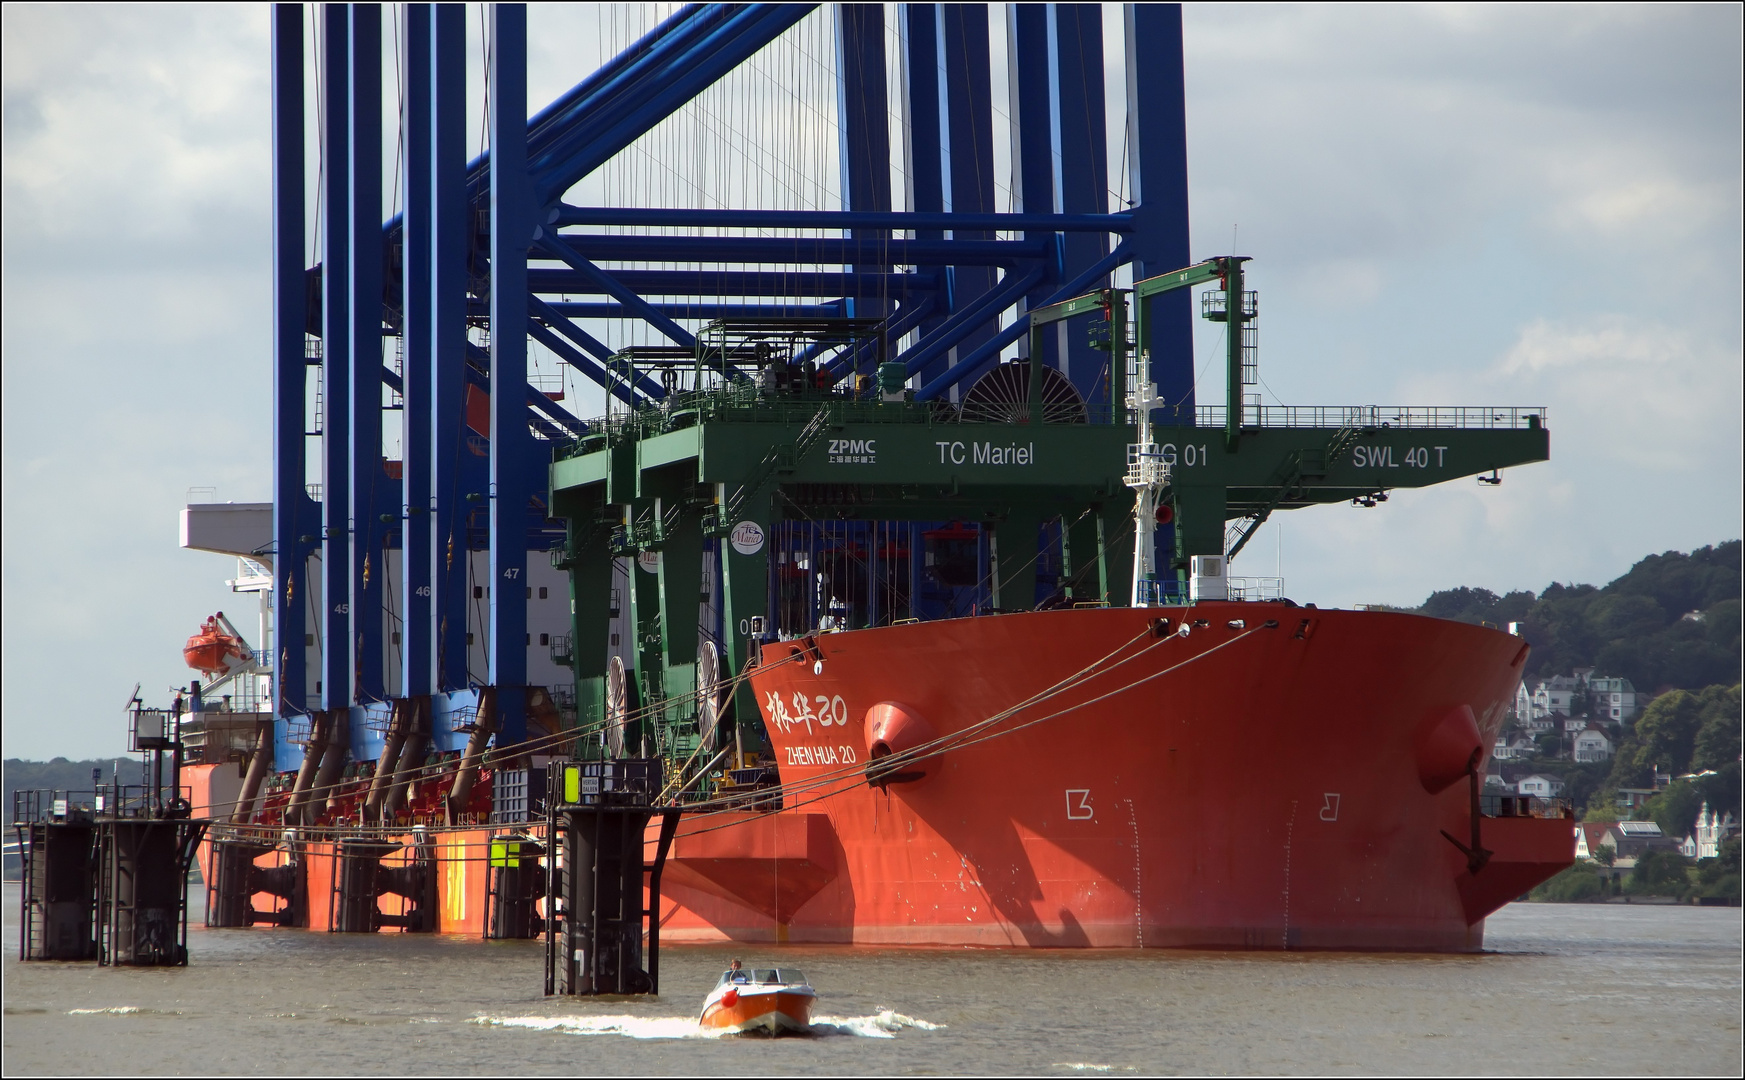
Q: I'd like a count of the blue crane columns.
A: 12